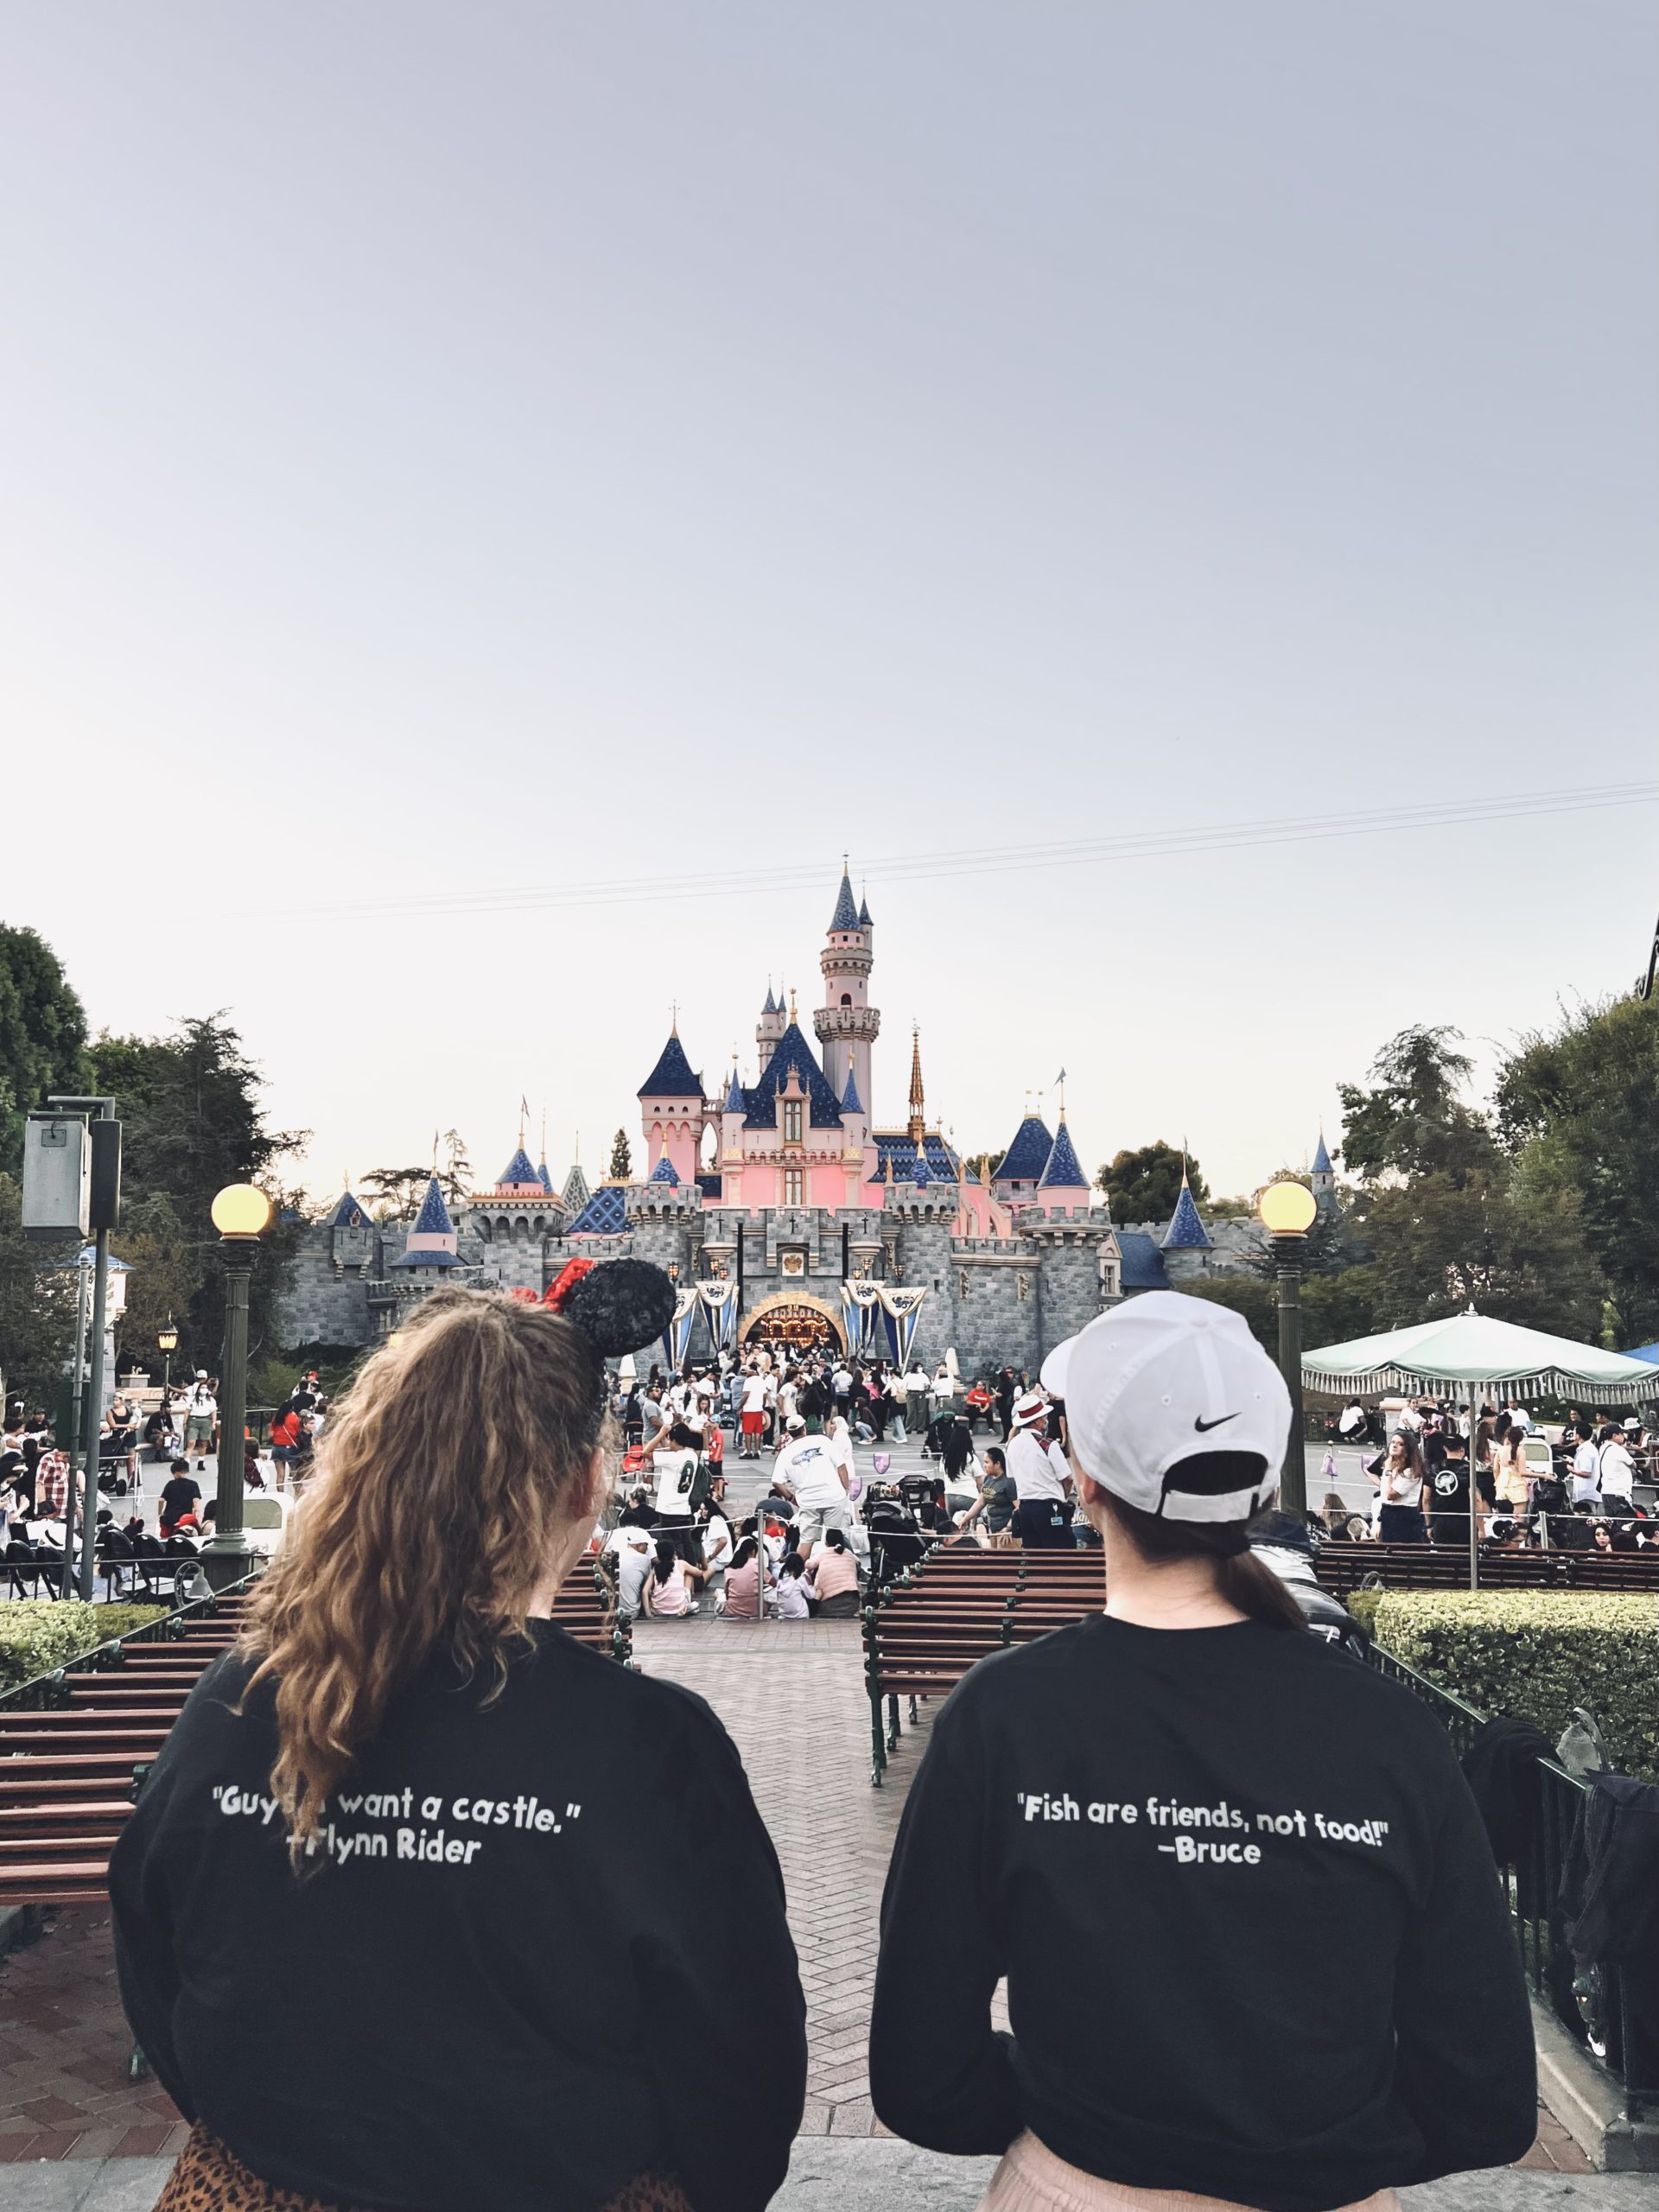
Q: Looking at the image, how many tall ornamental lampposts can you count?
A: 2